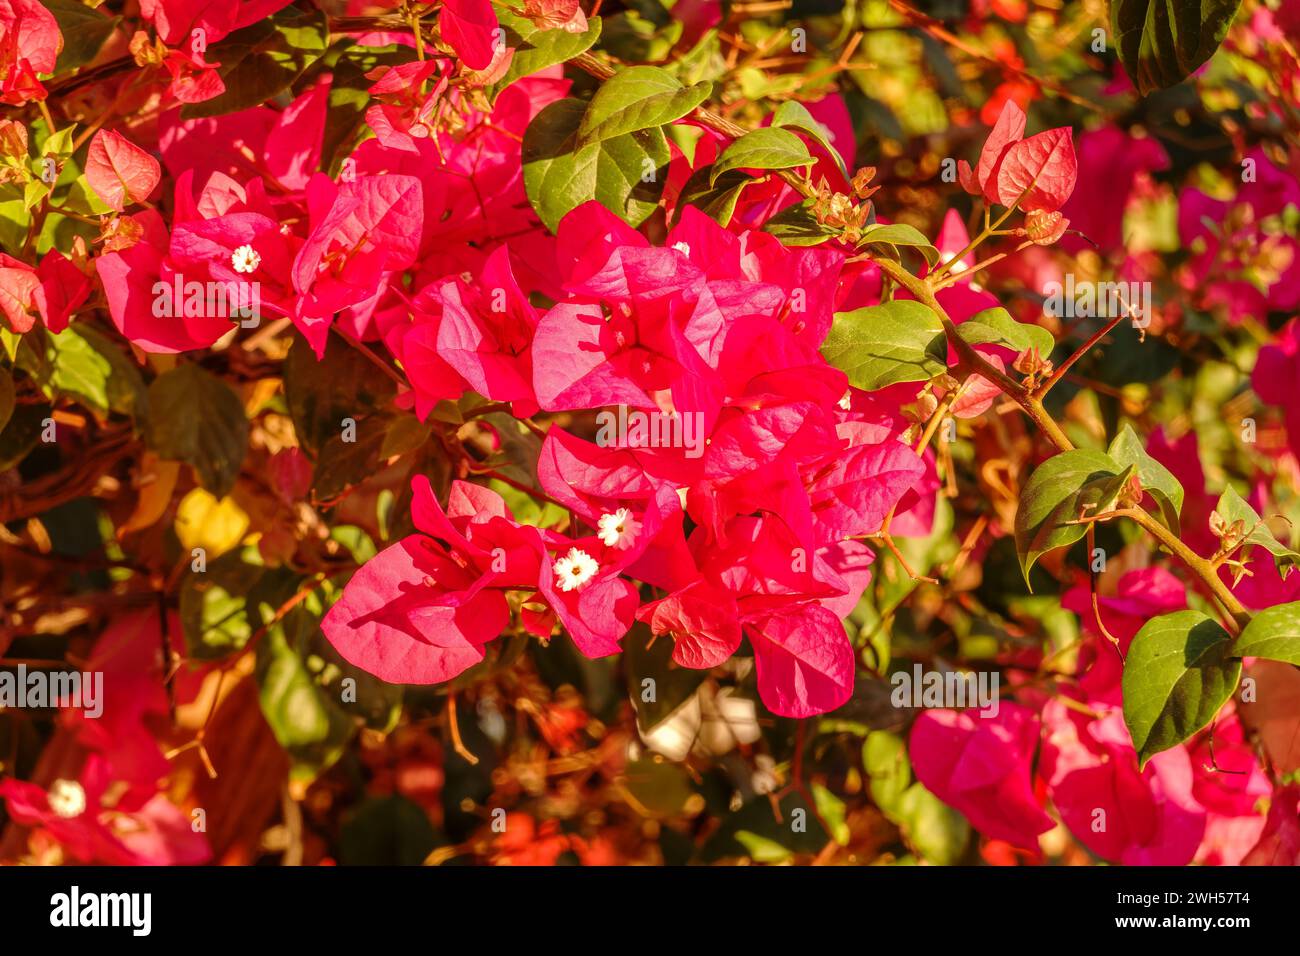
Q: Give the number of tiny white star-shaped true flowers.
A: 4